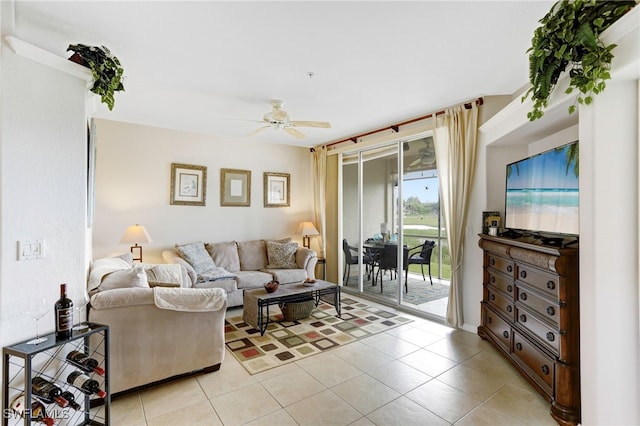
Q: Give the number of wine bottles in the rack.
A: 5